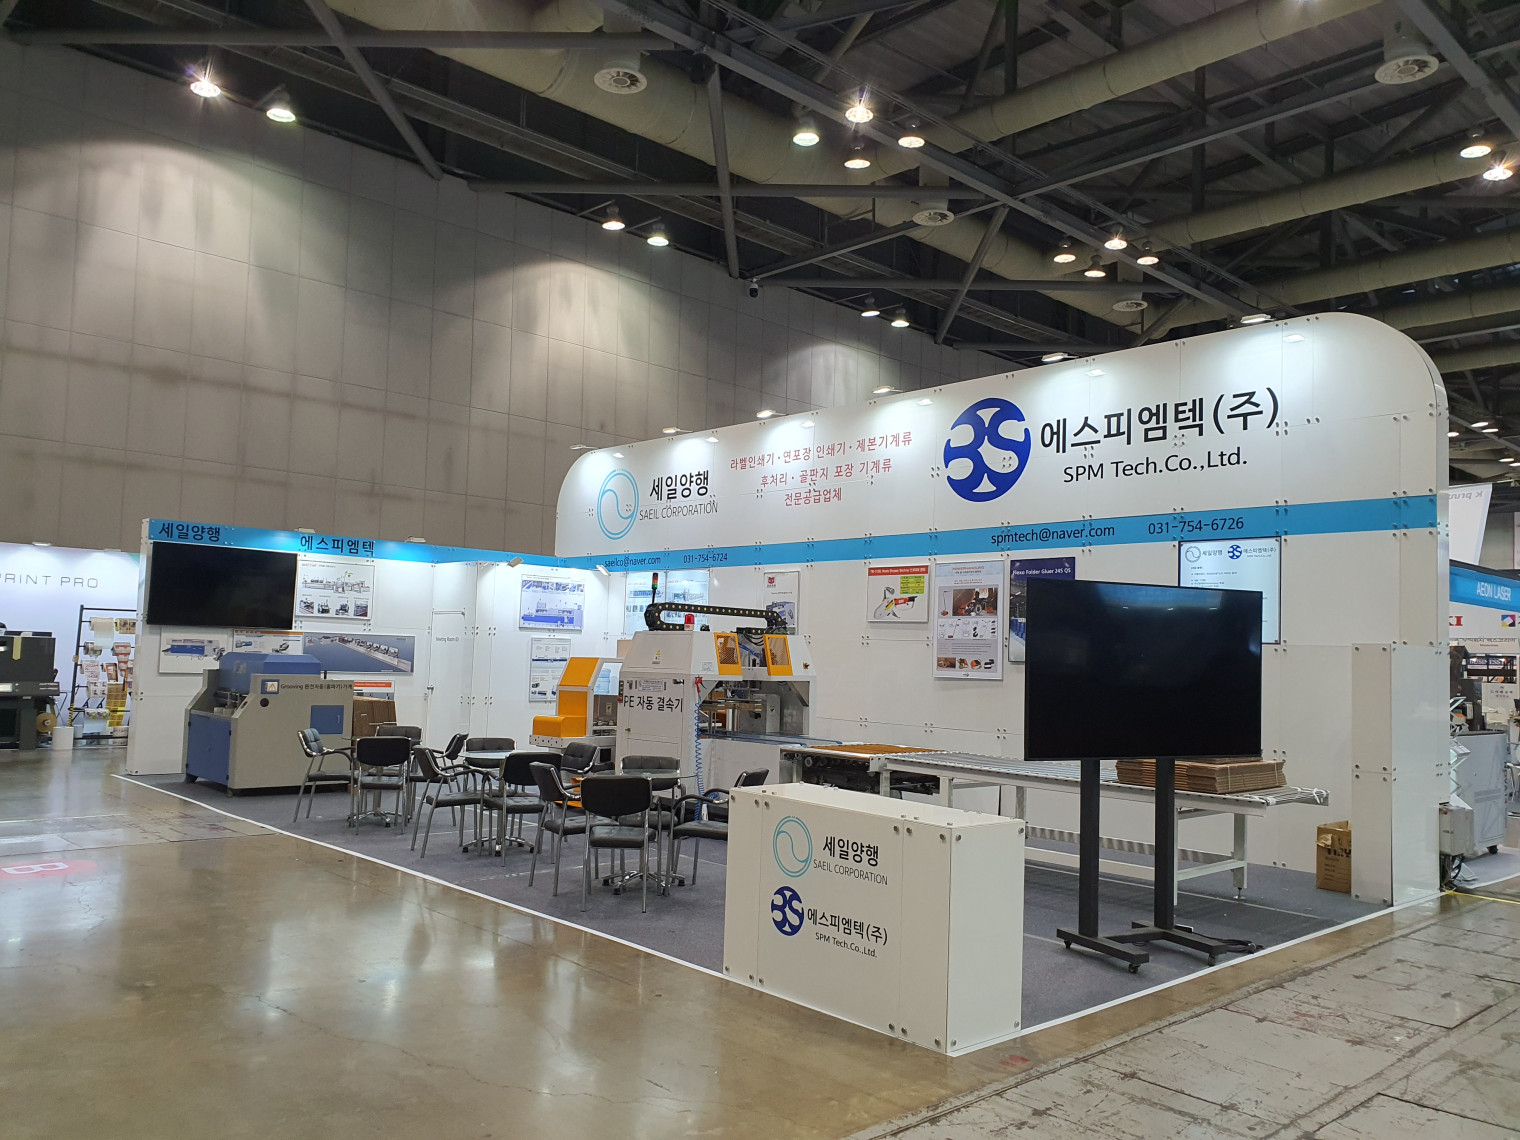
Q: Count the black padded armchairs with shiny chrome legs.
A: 12